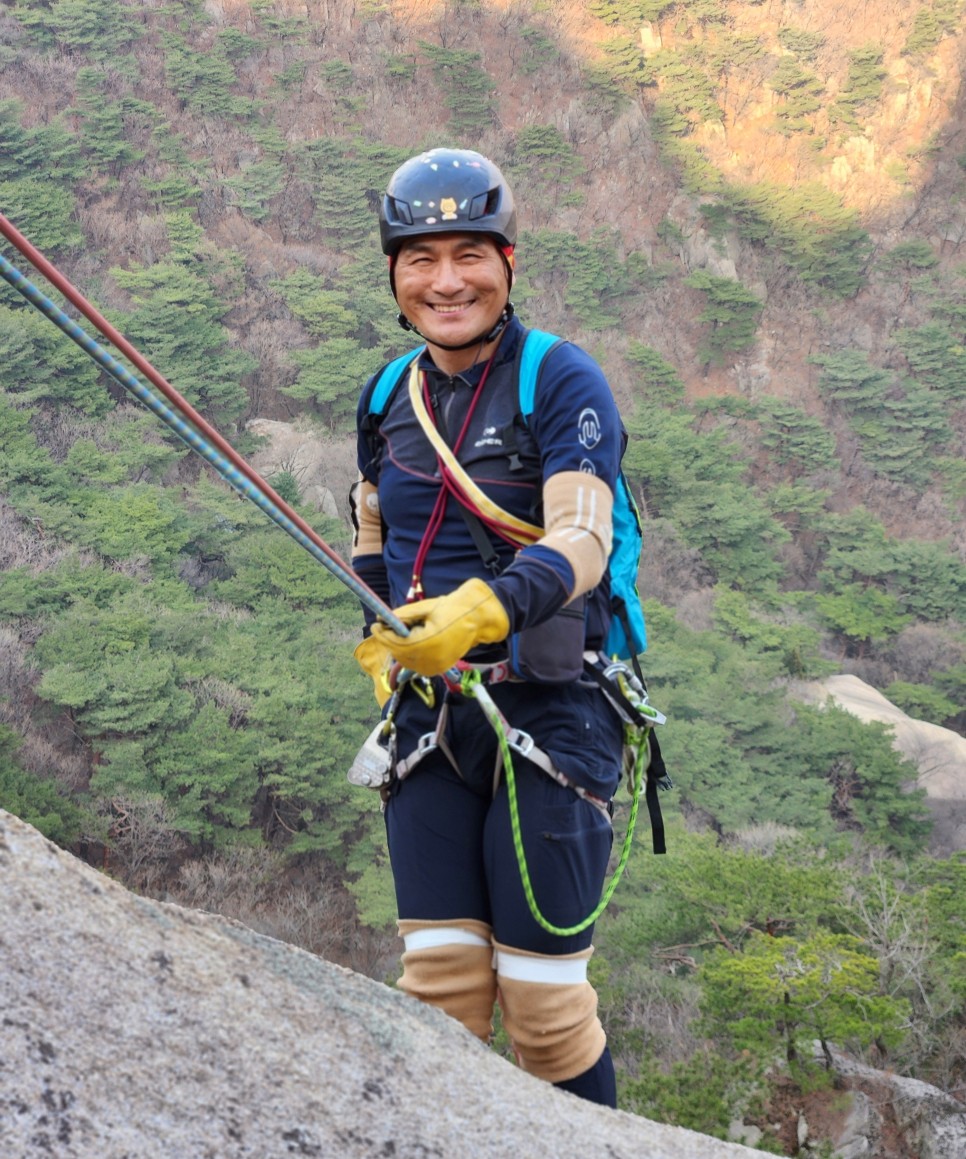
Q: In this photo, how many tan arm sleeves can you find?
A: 2